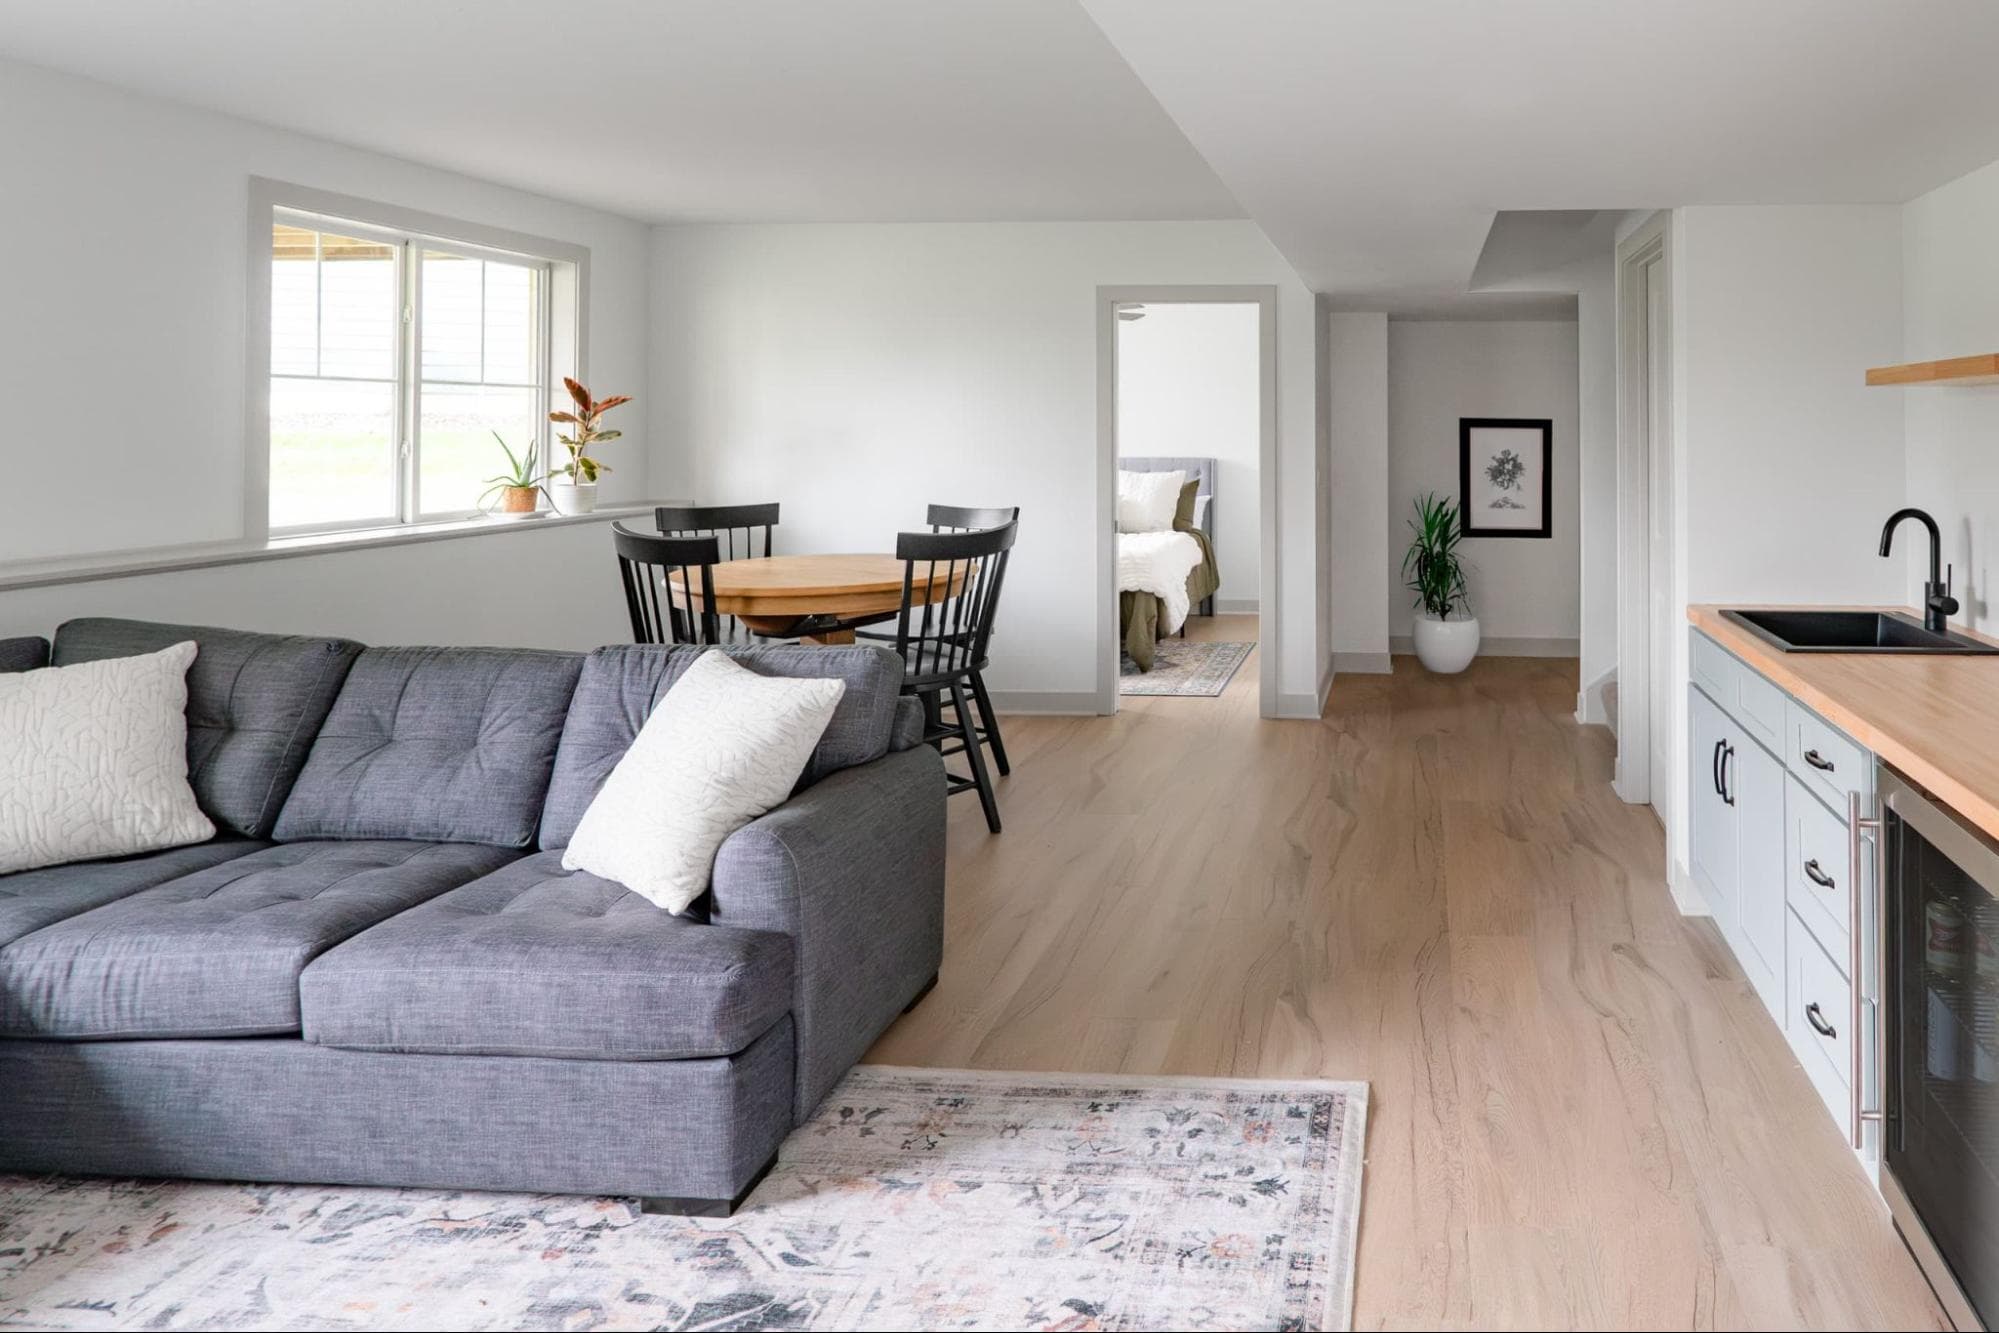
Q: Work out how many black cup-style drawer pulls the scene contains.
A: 3